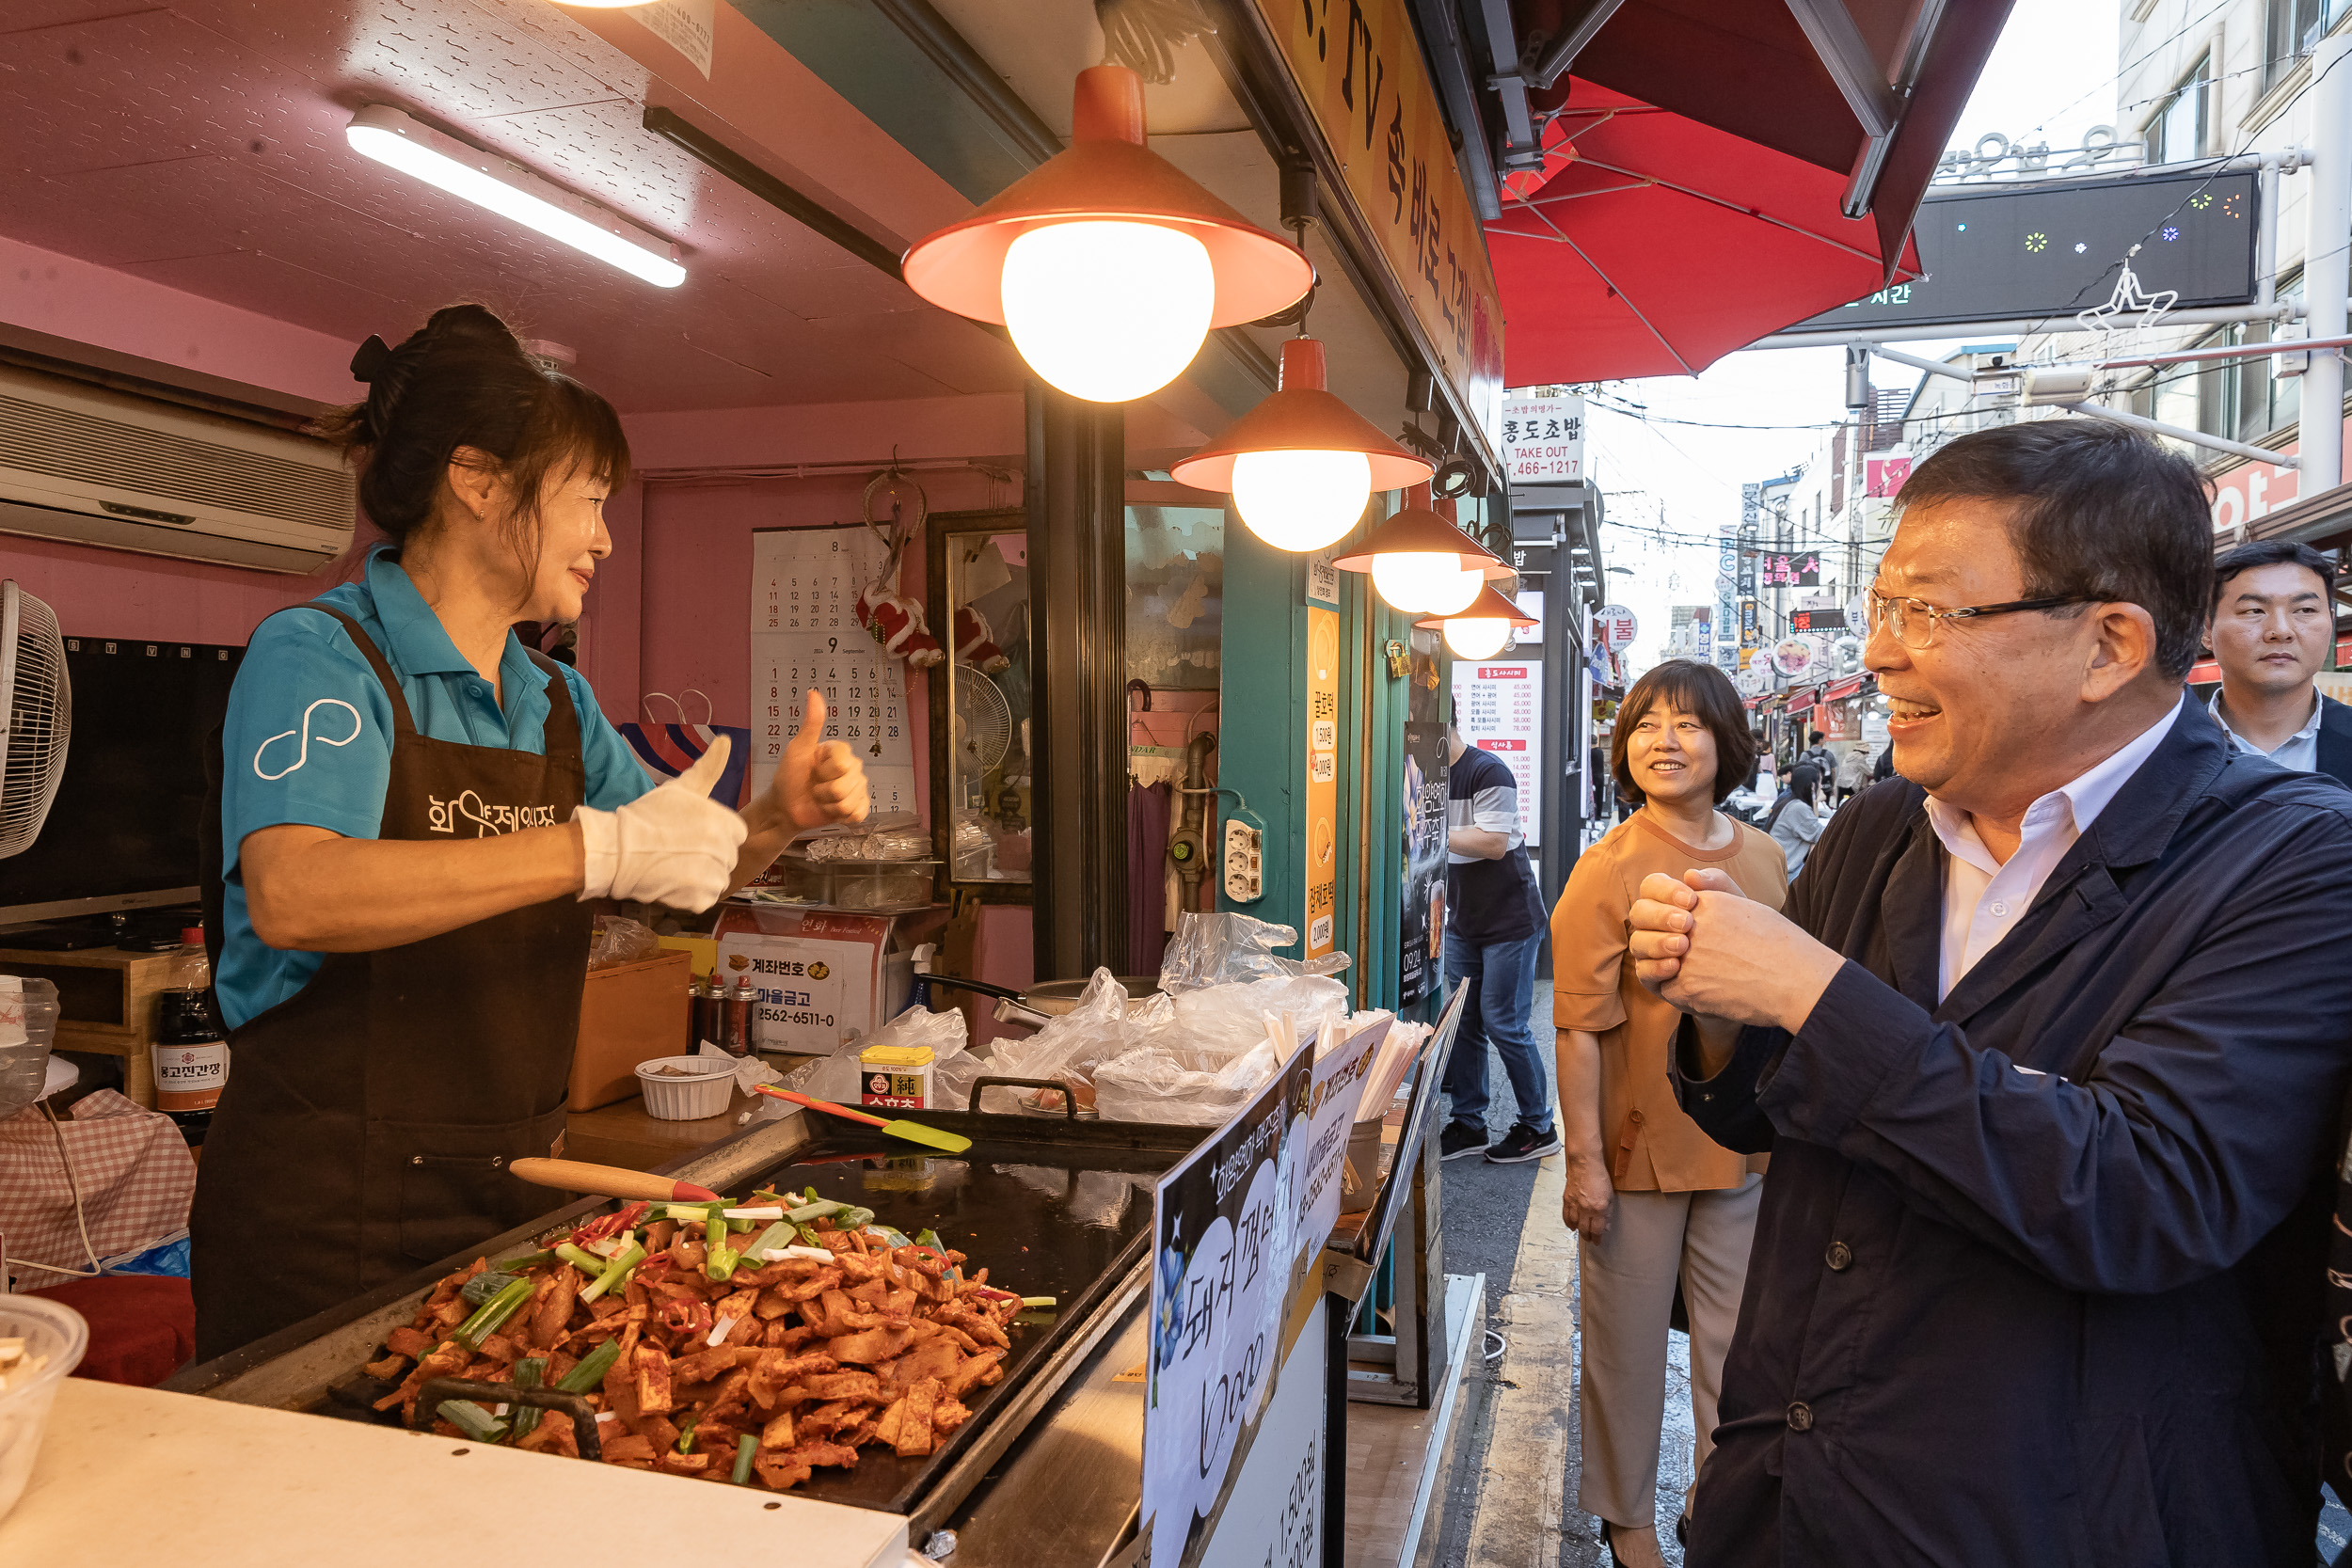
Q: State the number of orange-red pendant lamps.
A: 5